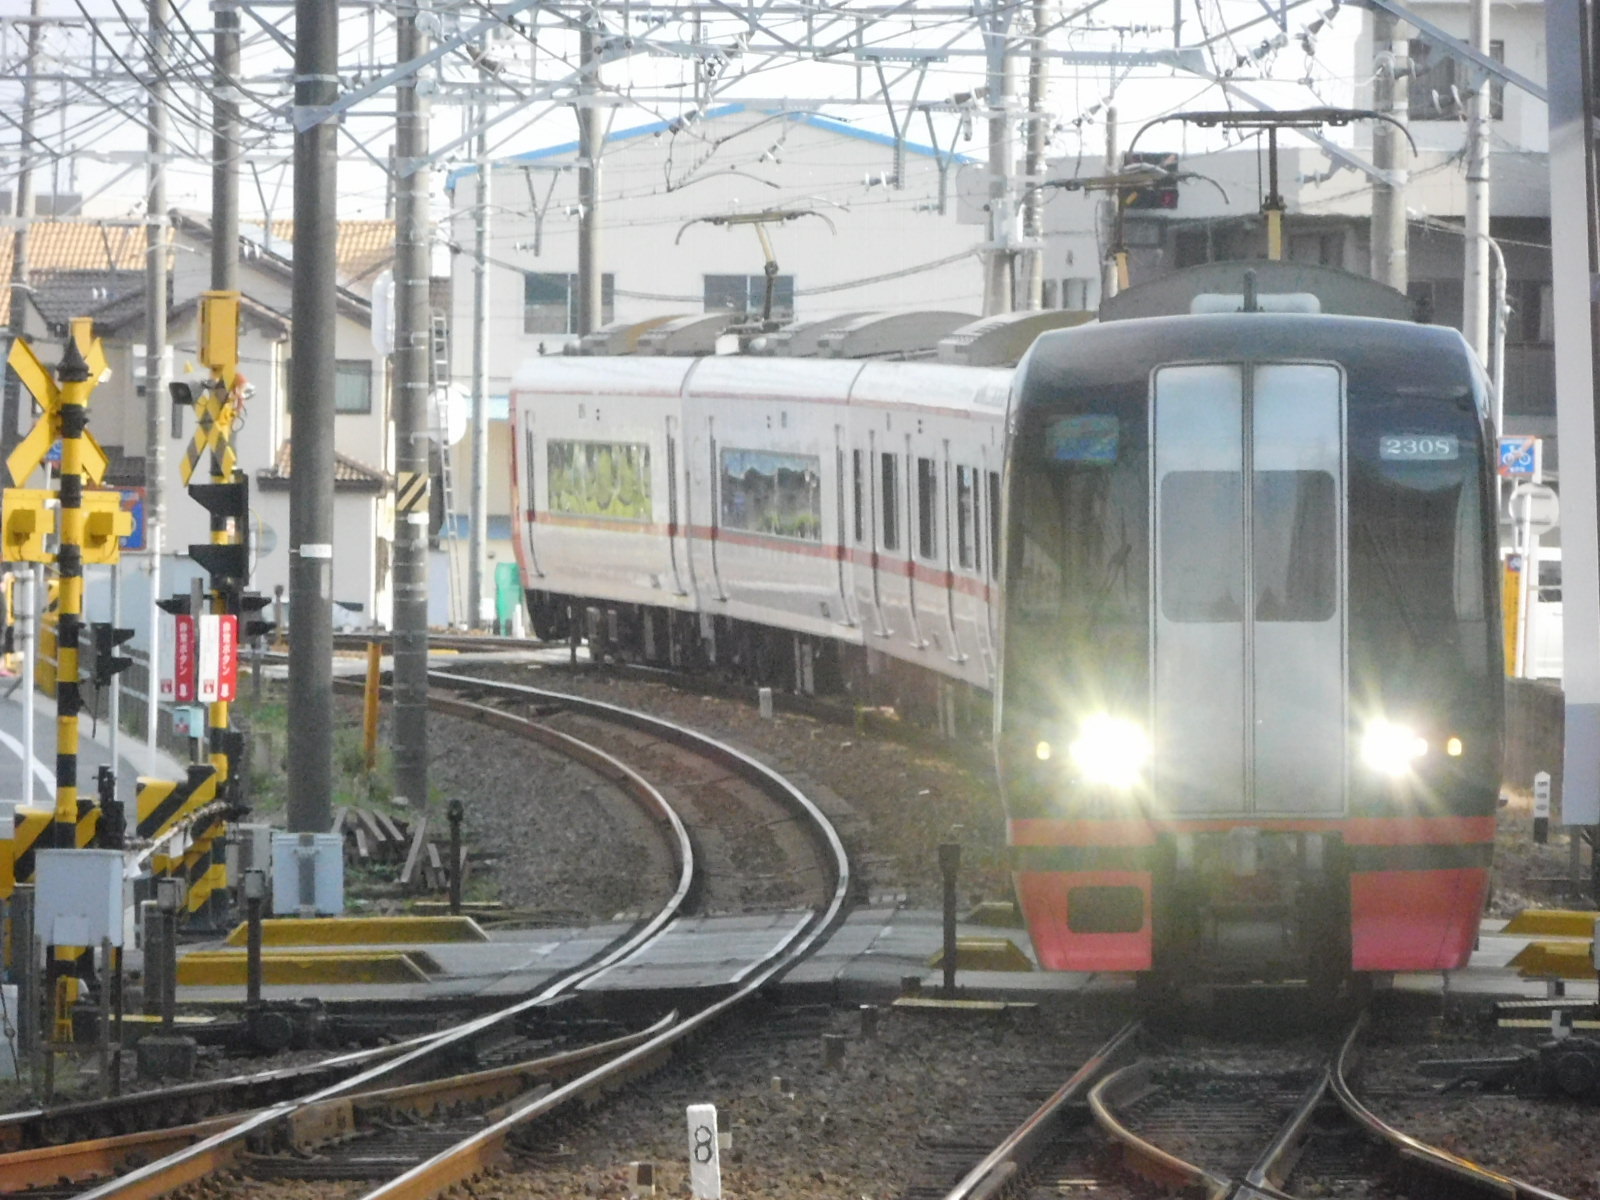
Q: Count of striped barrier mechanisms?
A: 2